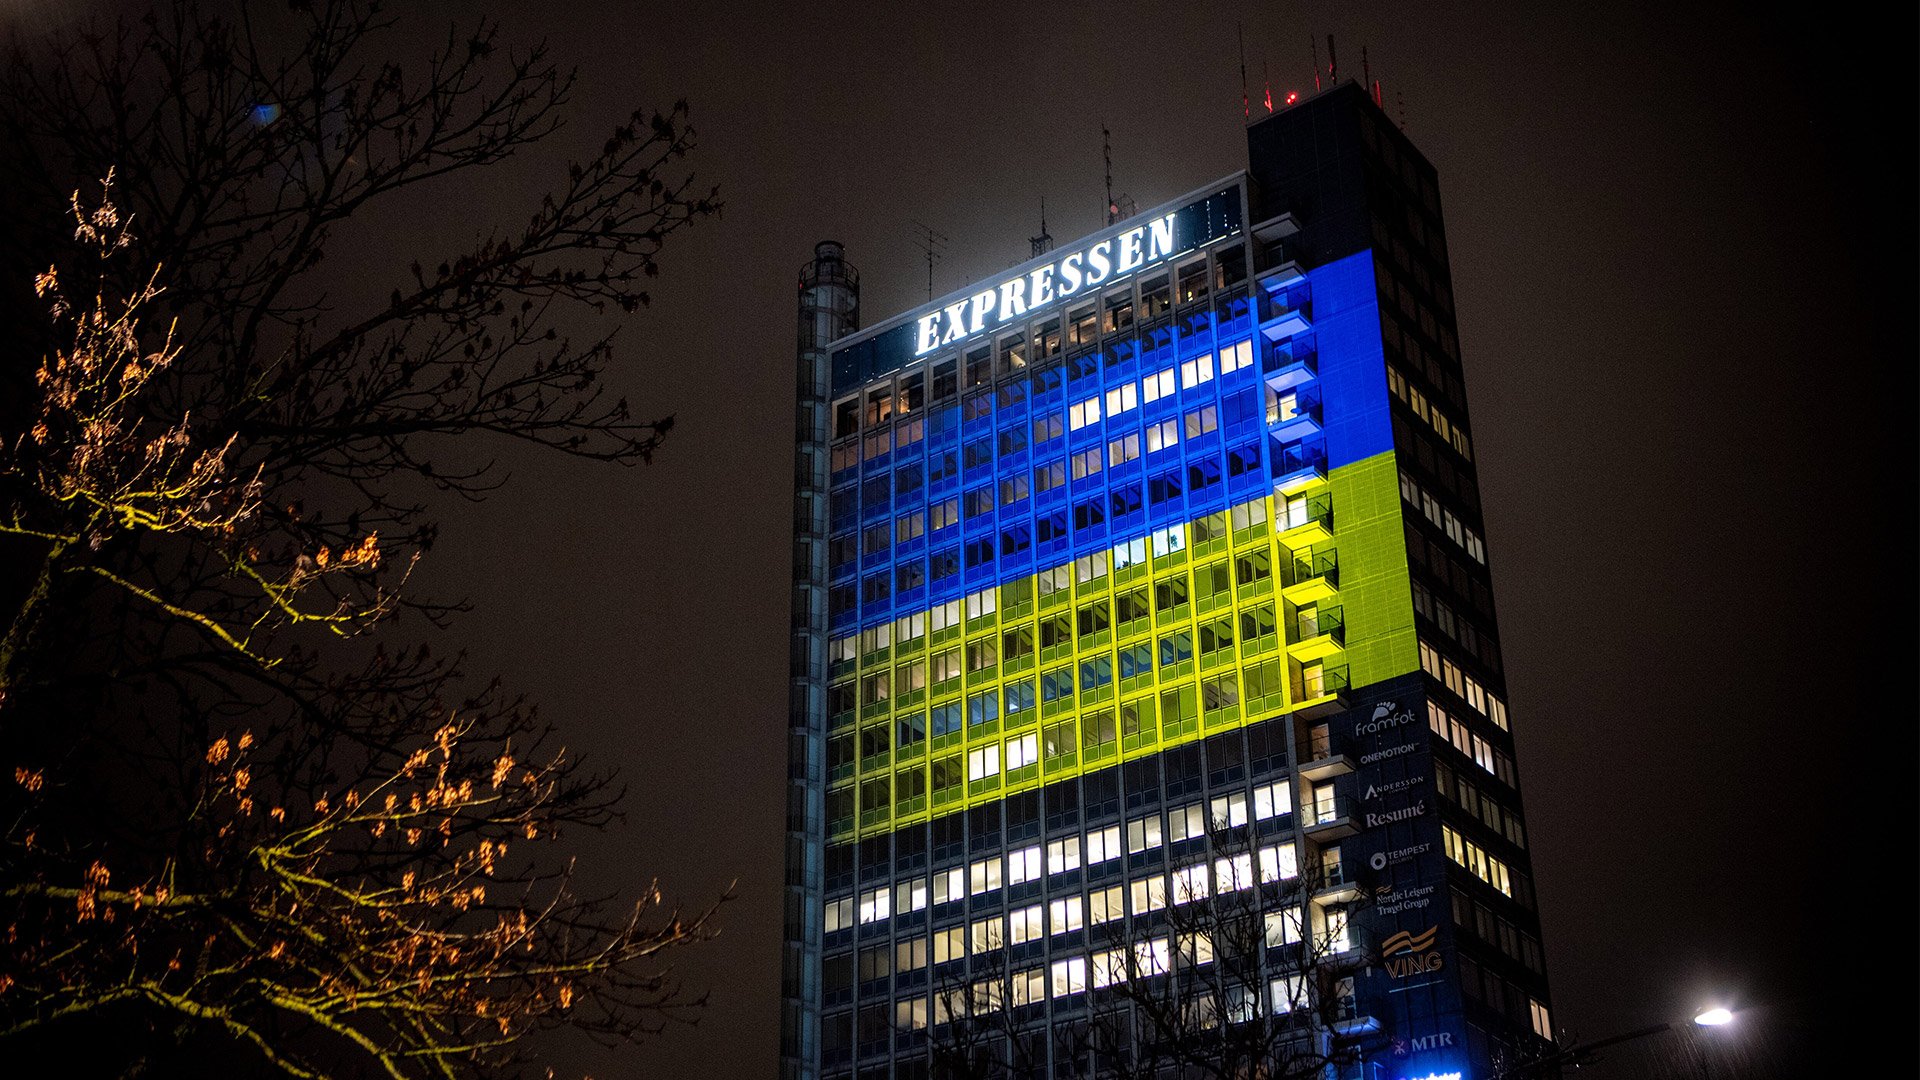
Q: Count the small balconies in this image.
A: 15